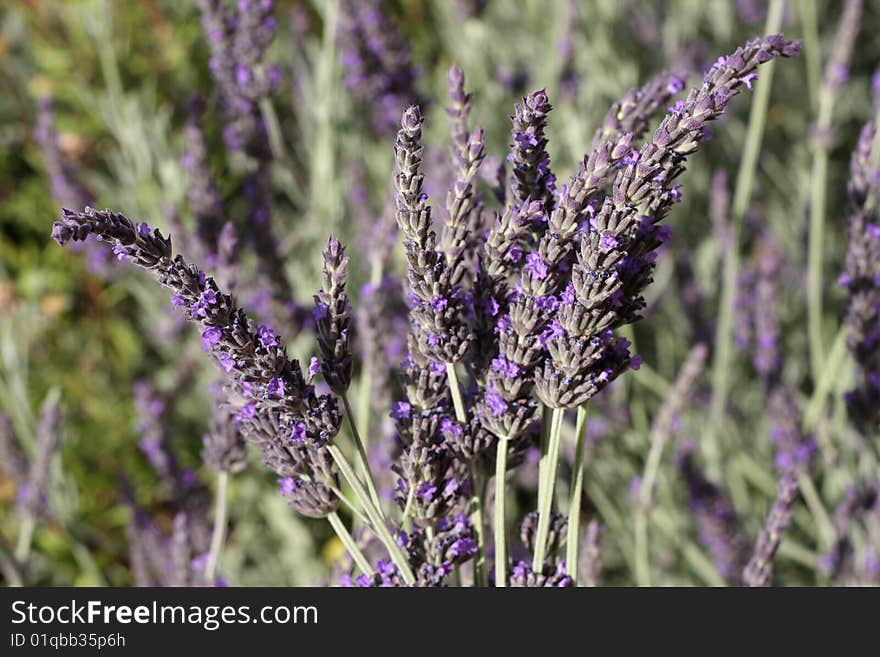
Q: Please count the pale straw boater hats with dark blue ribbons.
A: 0